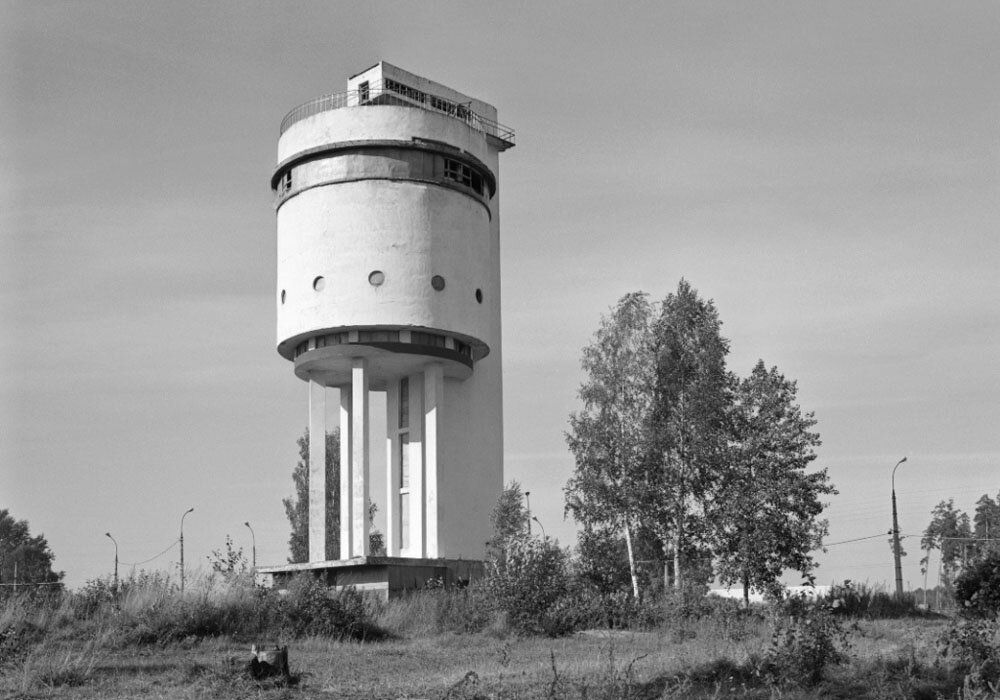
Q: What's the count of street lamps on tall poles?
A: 6